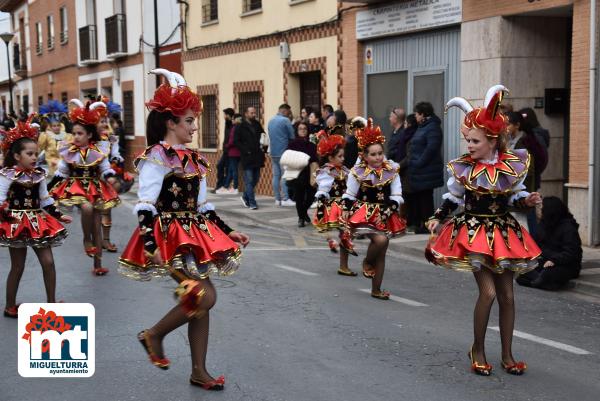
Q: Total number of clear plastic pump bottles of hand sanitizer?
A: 0